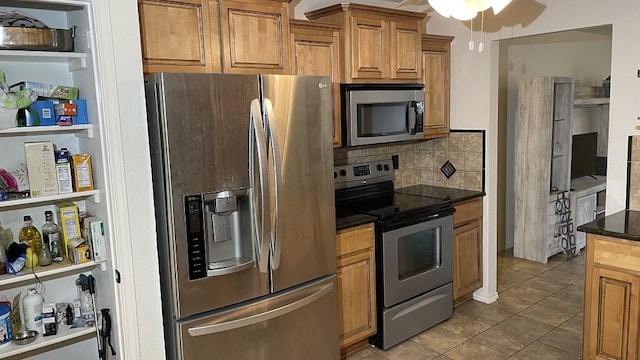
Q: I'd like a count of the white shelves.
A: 5